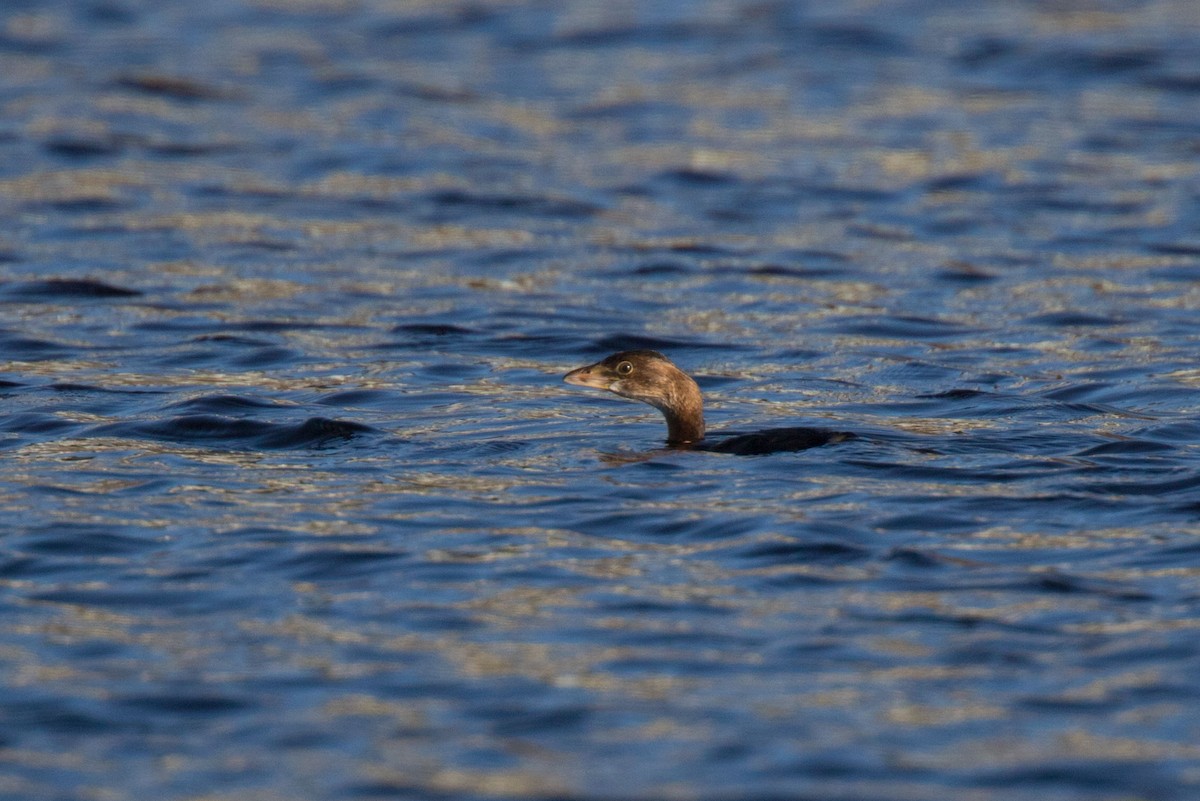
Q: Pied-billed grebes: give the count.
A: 1